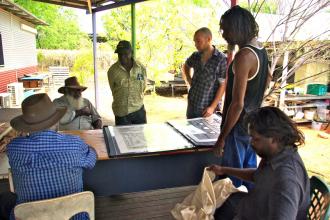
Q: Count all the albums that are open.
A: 2